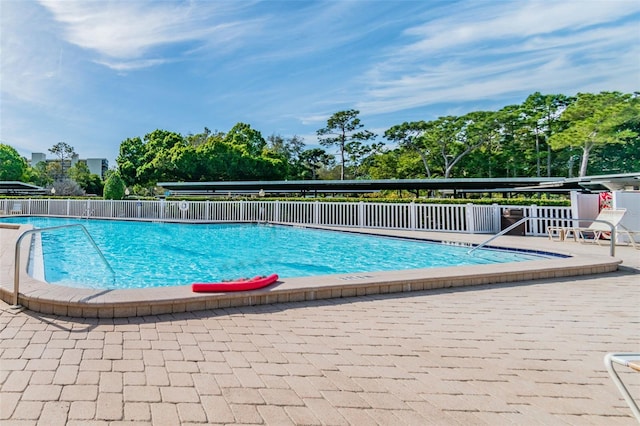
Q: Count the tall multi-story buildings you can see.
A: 1